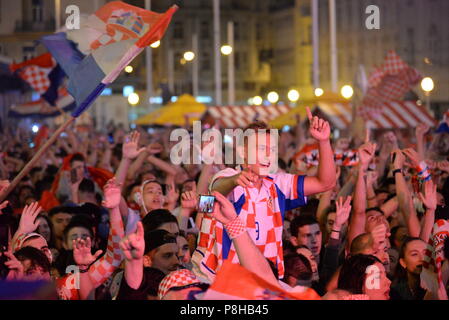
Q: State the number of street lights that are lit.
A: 11